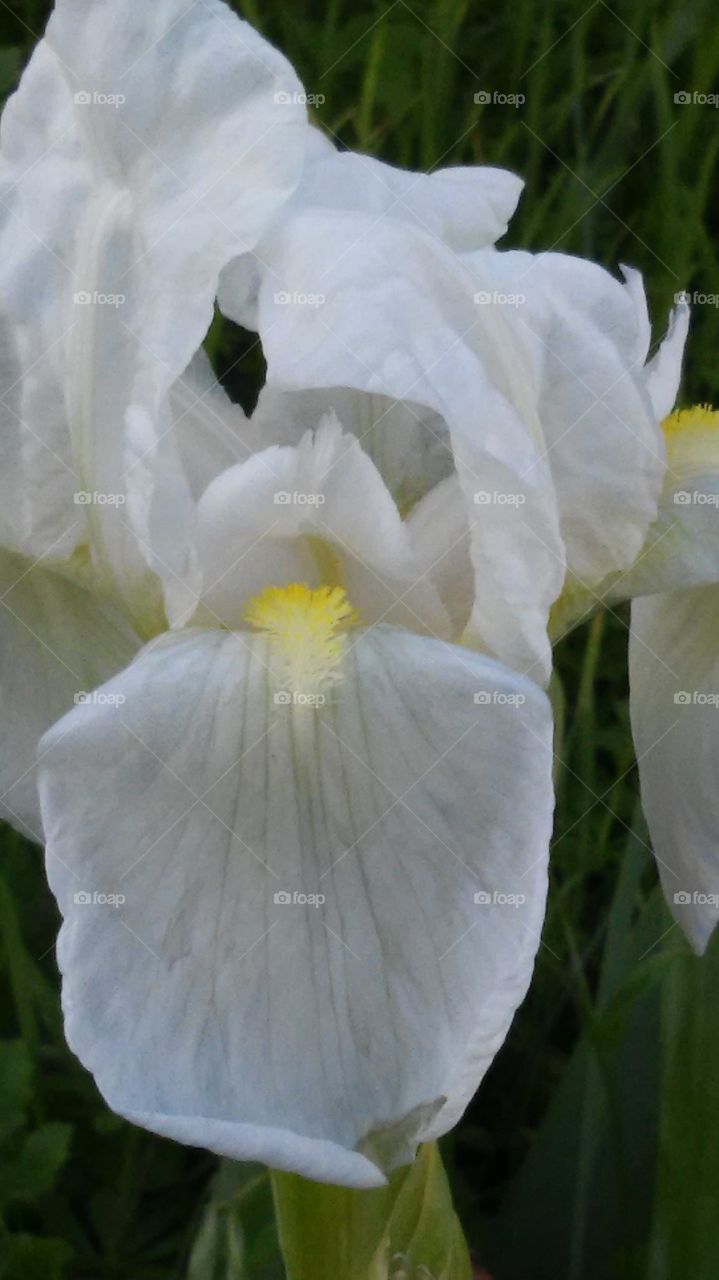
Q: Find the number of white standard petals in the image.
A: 3